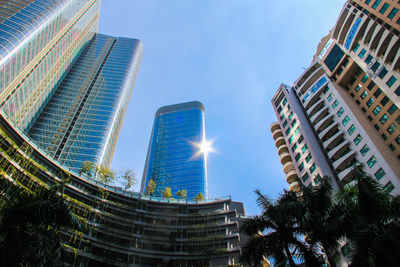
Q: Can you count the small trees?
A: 7